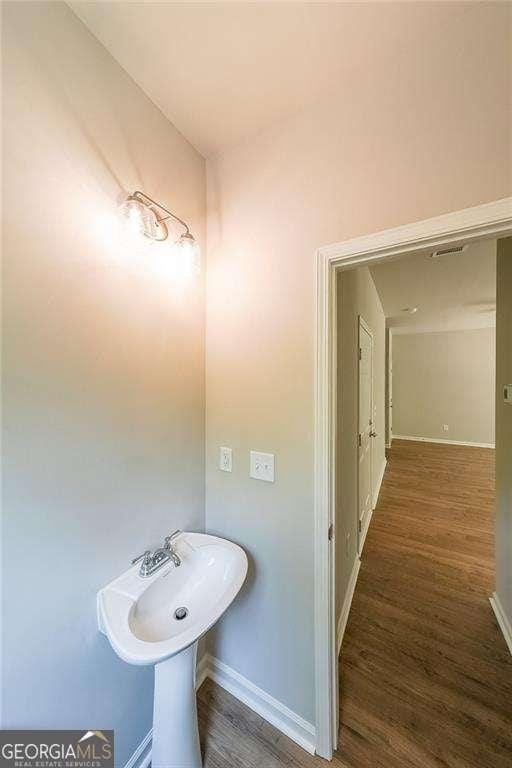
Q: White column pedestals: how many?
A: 1